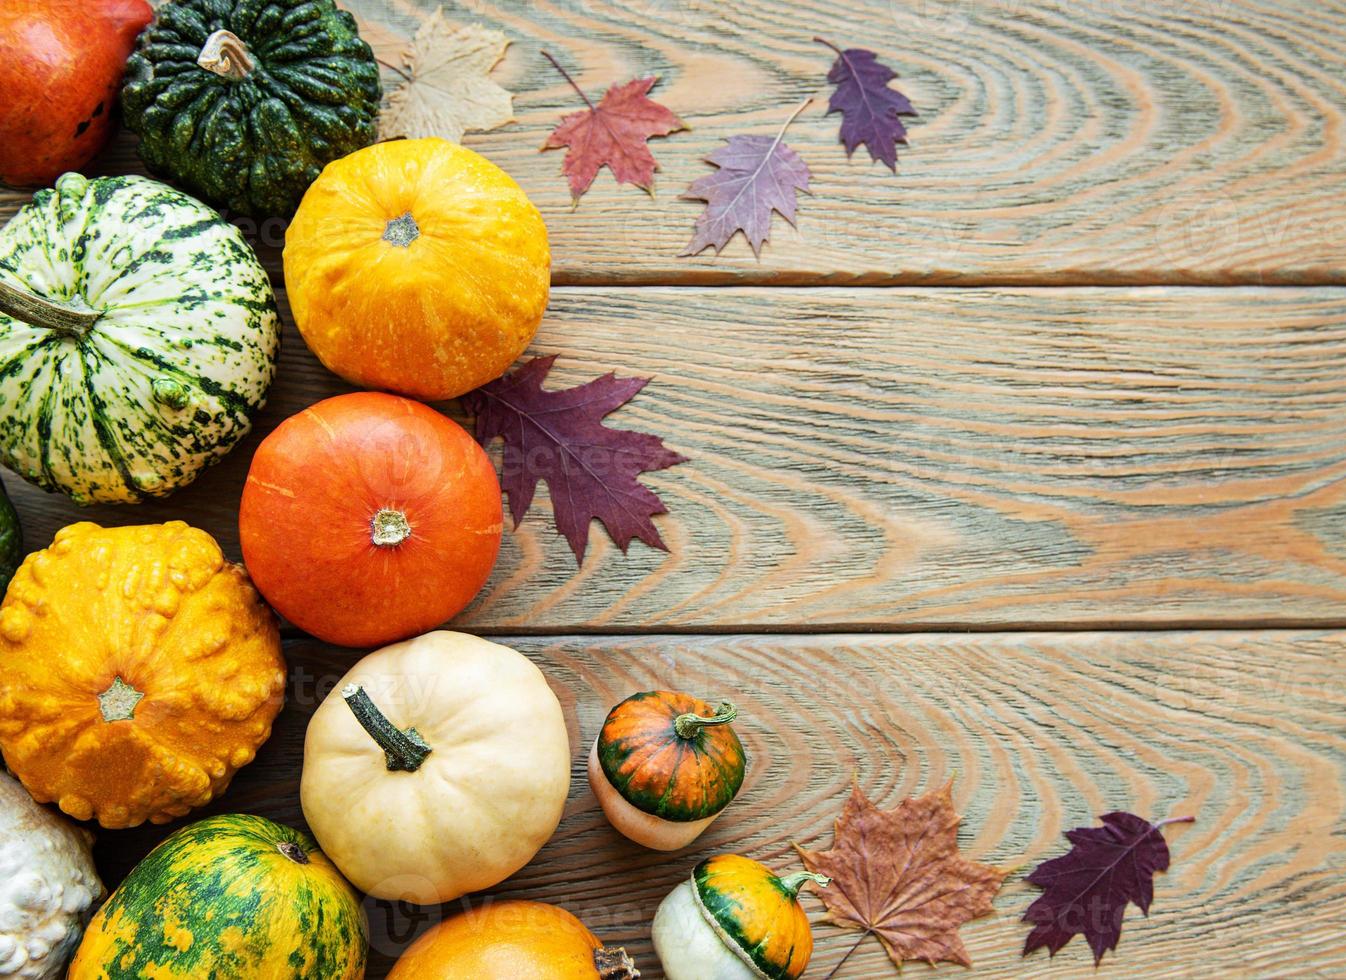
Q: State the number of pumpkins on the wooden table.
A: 13